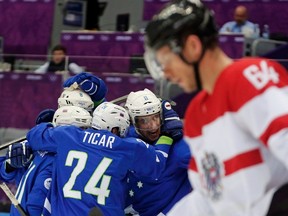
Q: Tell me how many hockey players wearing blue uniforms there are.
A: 4